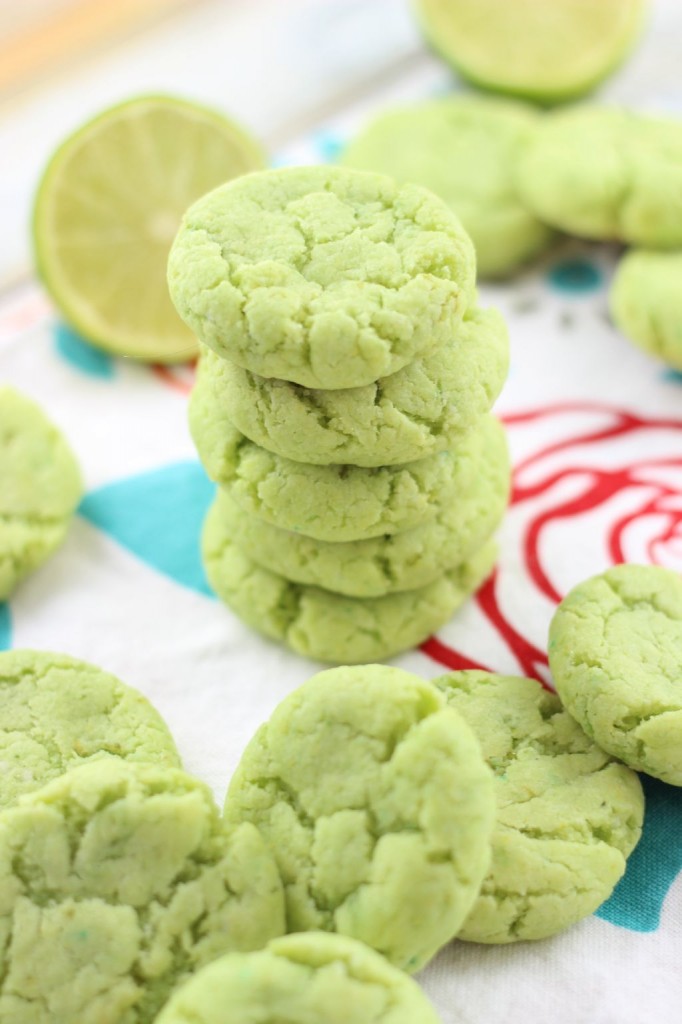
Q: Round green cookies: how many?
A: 15